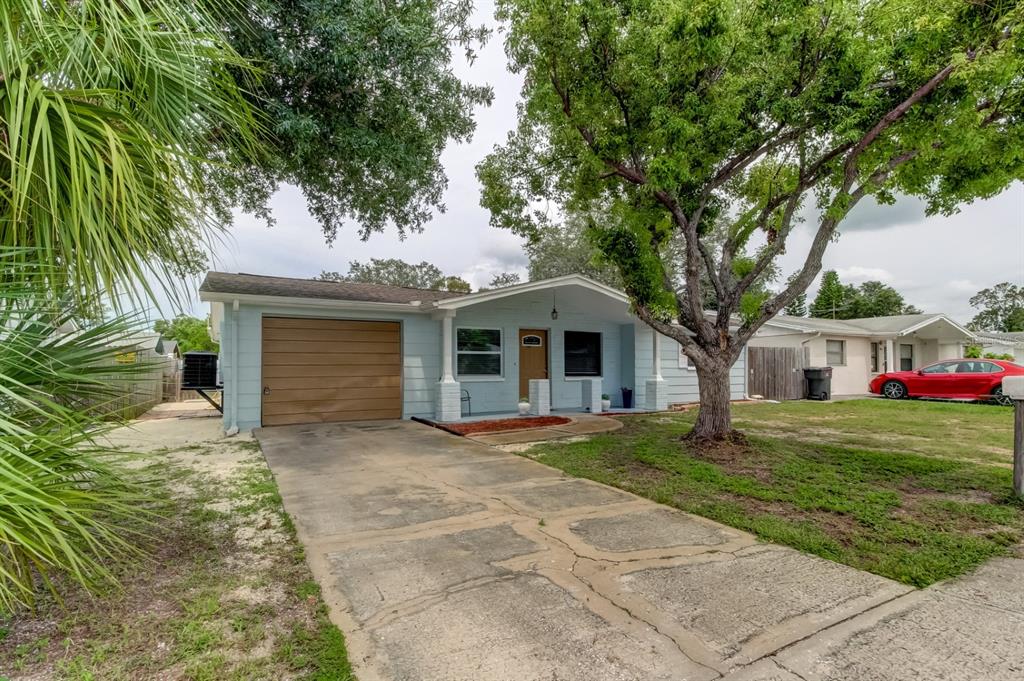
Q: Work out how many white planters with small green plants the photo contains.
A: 2